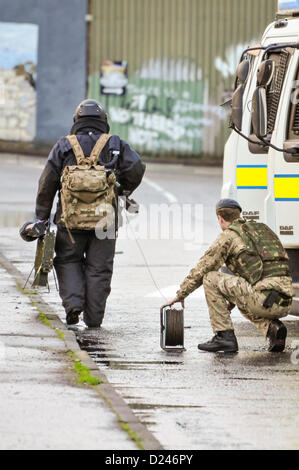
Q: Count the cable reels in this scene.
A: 1